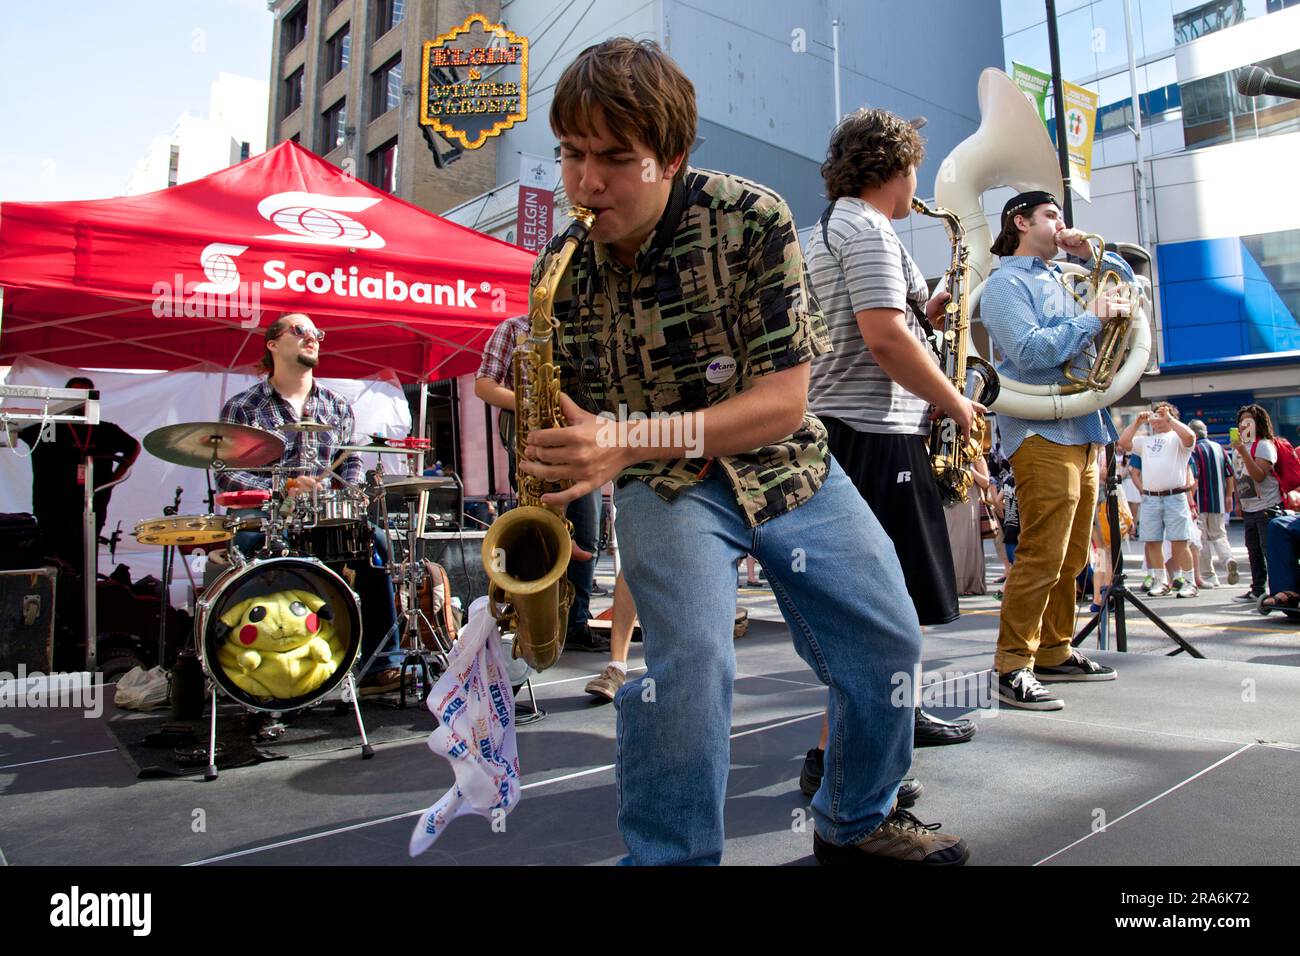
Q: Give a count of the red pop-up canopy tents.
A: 1